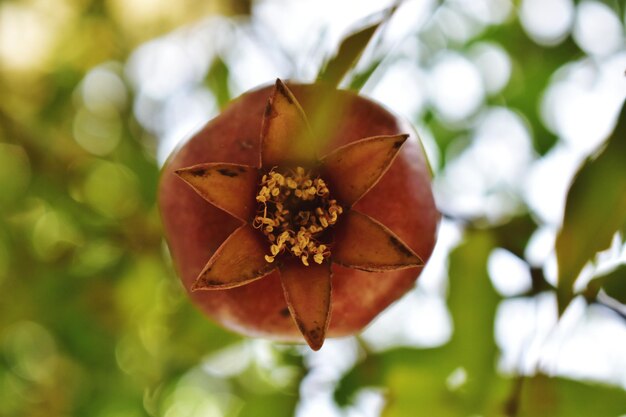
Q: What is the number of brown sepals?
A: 6